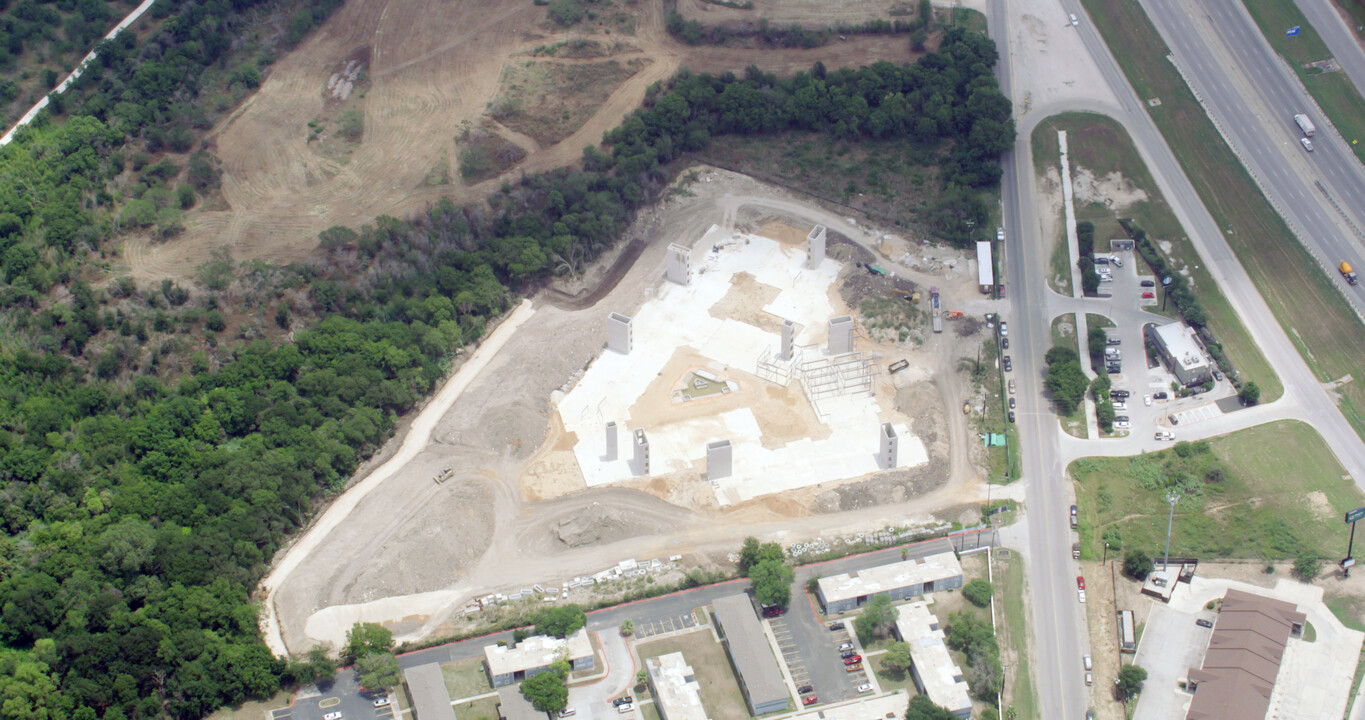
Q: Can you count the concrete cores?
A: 9